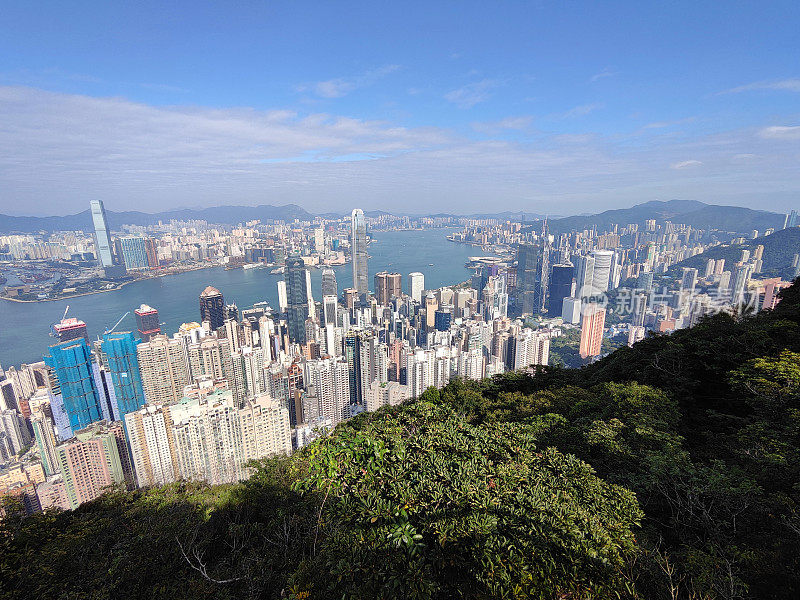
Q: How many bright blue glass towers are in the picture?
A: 2